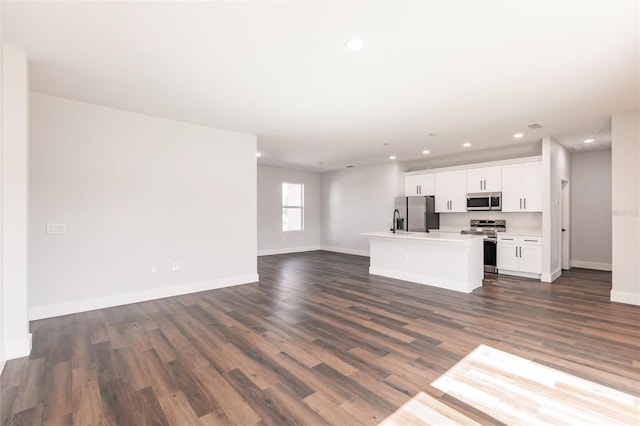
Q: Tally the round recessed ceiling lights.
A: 7